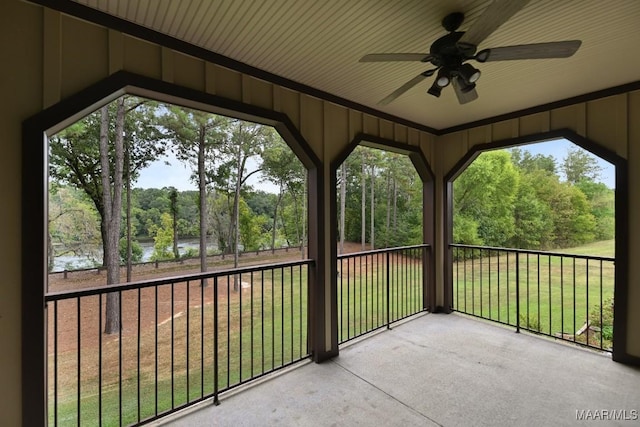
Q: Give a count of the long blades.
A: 5